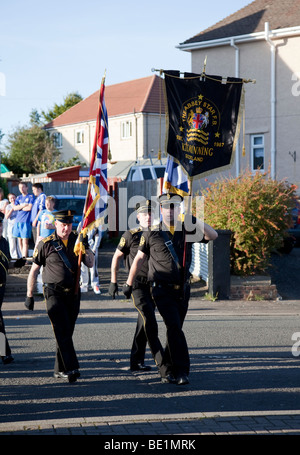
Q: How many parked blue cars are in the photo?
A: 1